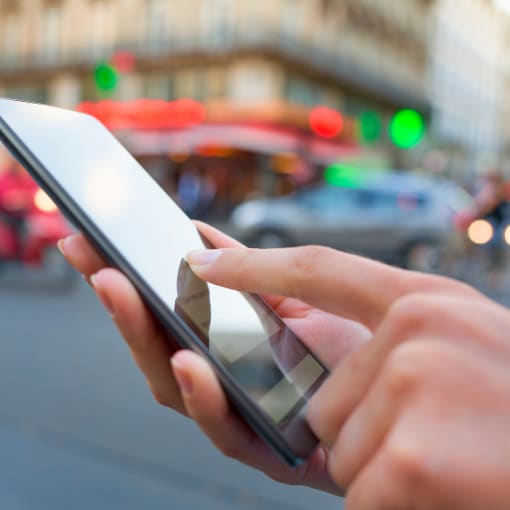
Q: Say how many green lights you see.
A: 4